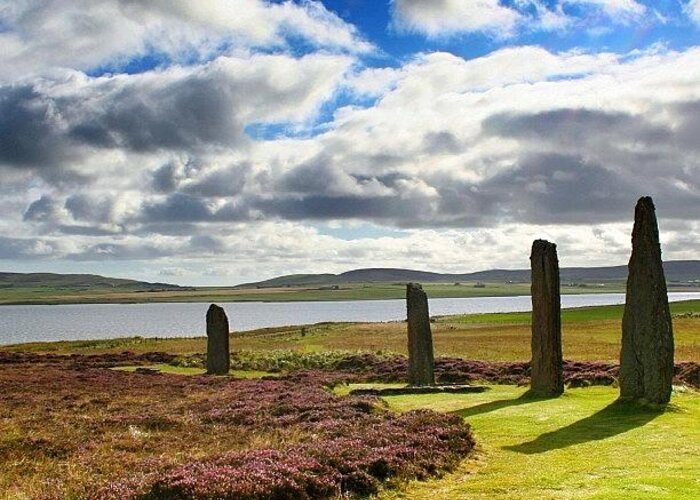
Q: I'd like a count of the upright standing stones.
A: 4